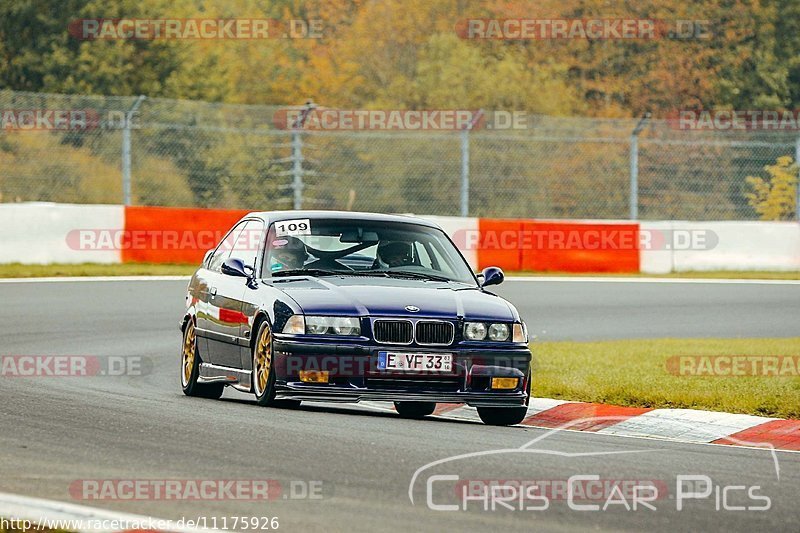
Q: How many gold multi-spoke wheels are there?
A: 2